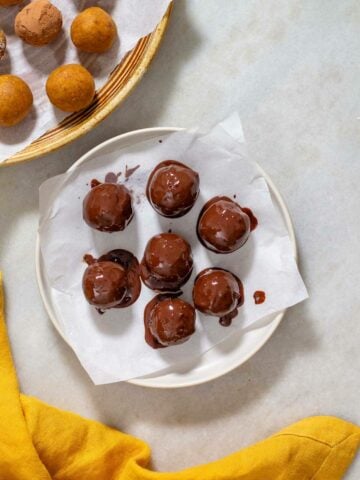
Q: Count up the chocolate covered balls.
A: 7